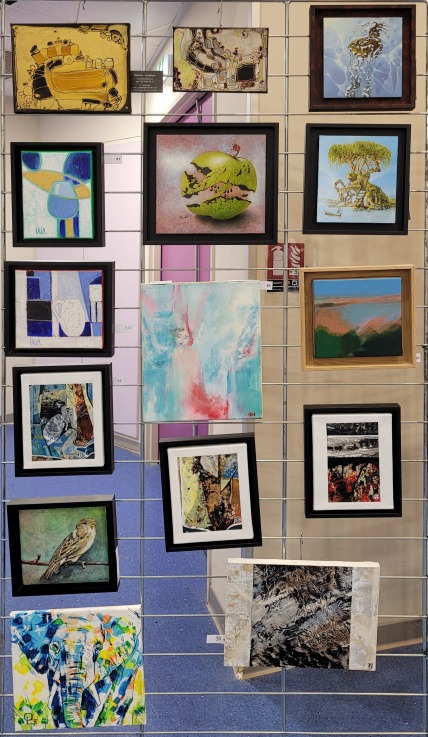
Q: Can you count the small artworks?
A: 15